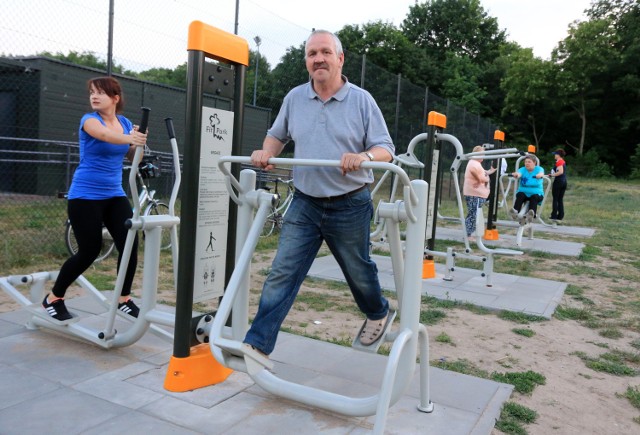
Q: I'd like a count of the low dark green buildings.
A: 1